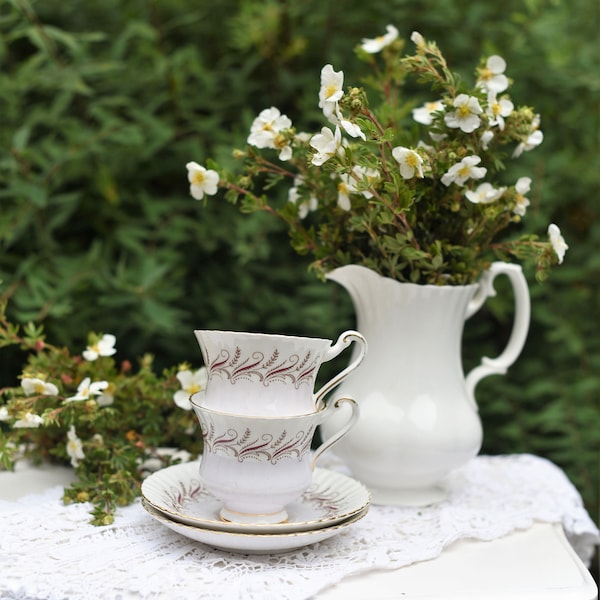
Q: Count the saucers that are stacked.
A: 2